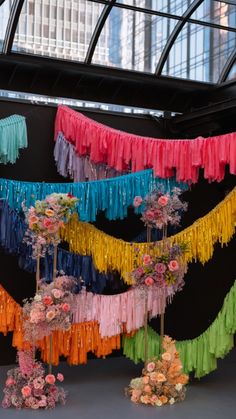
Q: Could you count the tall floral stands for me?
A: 2